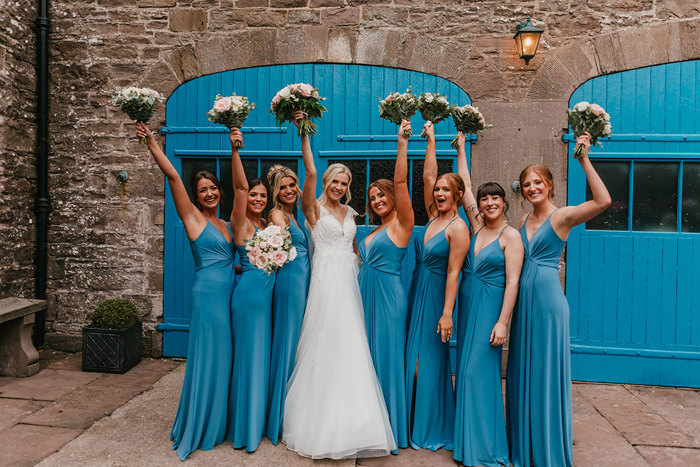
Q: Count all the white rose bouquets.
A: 8